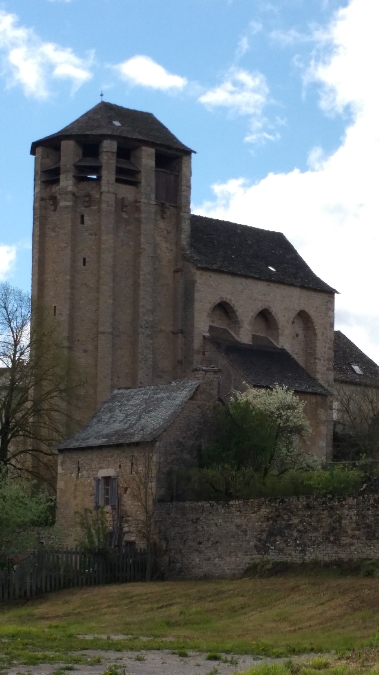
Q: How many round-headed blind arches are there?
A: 3